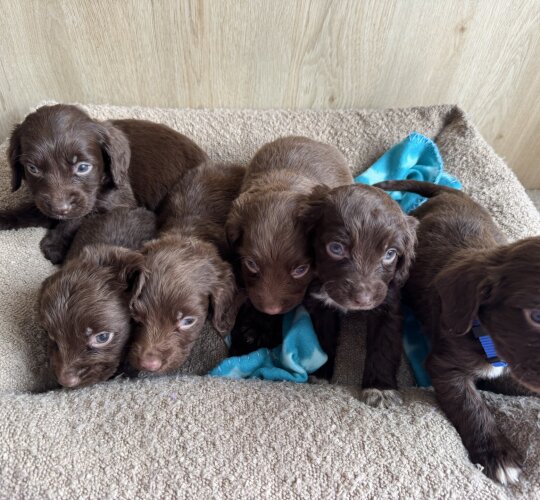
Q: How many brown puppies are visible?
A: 6